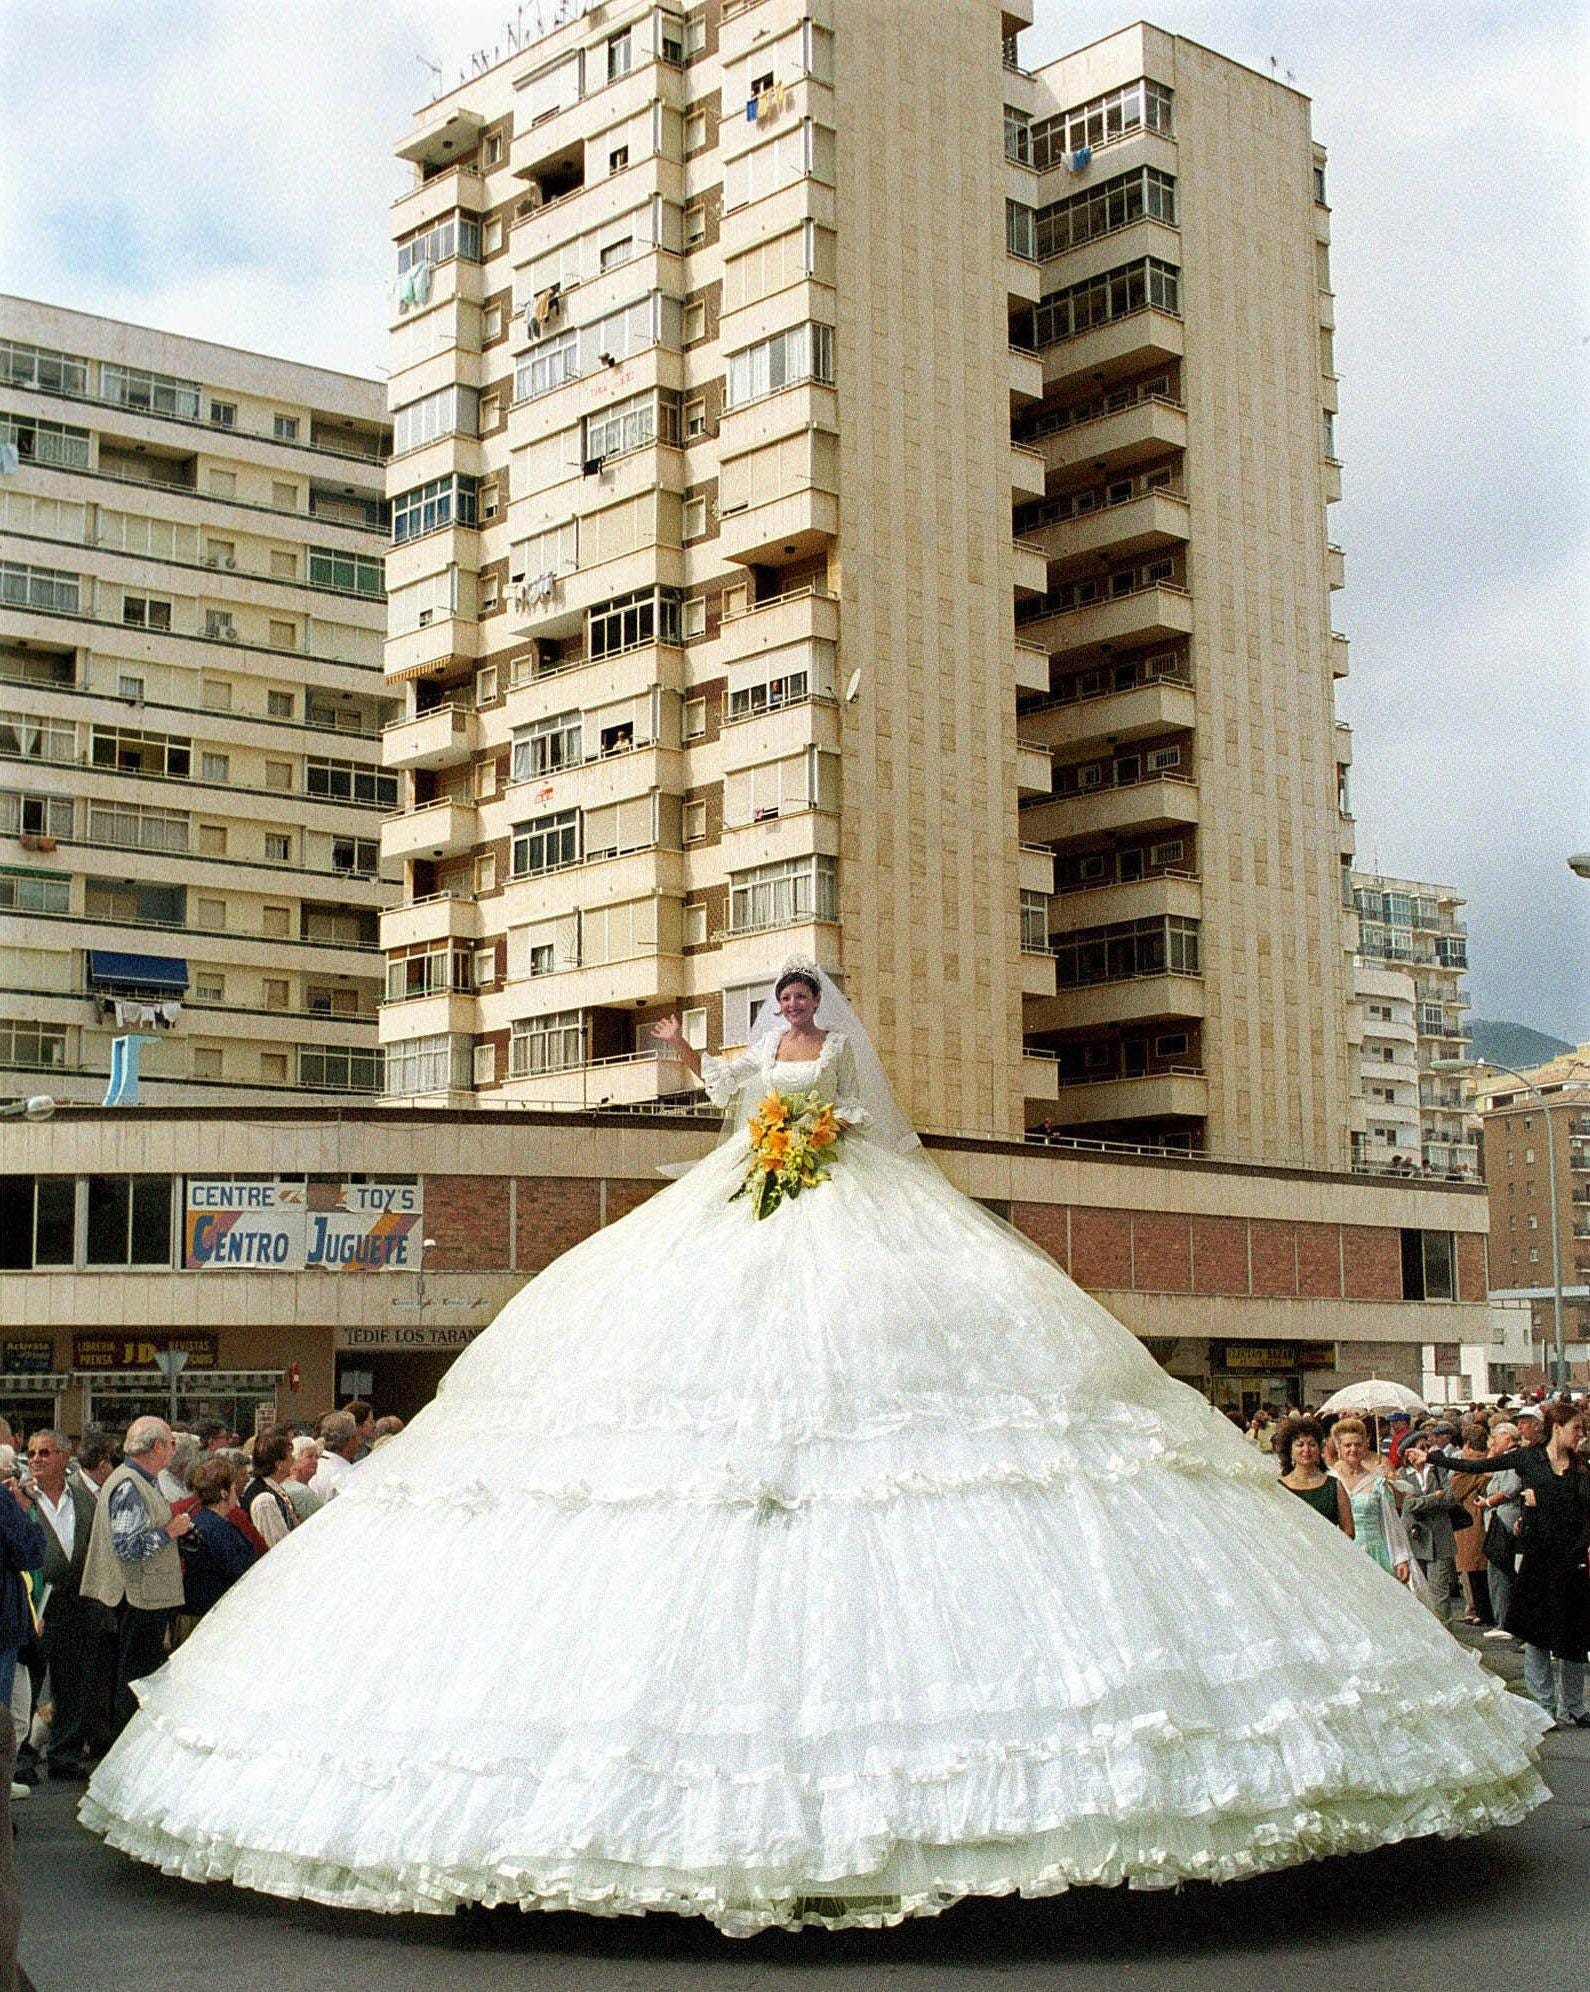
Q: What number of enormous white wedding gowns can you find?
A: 1